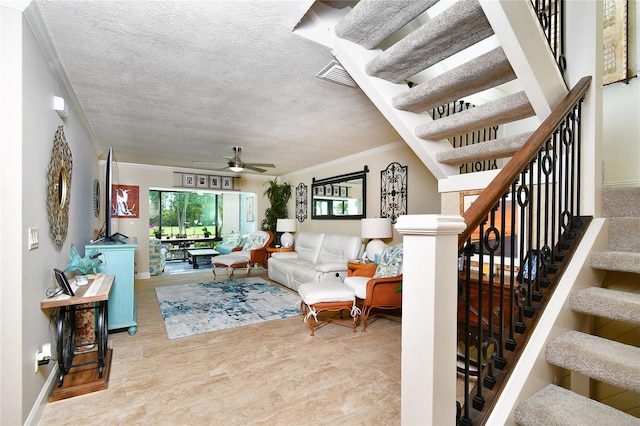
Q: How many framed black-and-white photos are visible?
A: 4